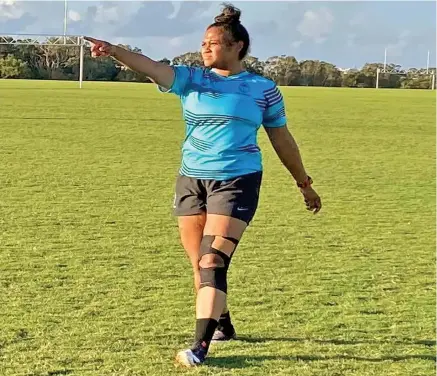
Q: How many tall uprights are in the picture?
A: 3